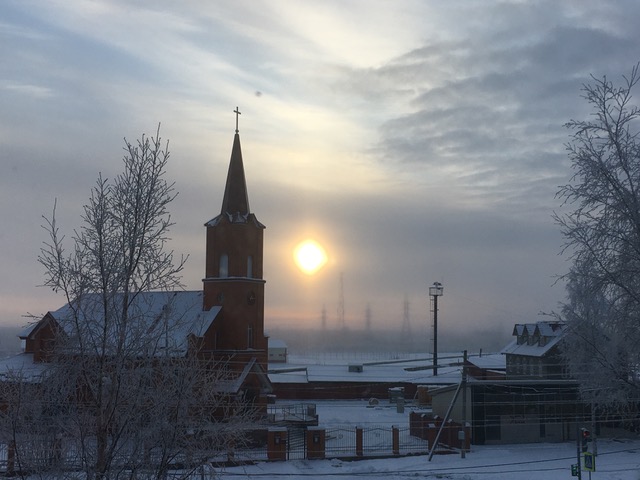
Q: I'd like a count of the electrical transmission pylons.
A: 4